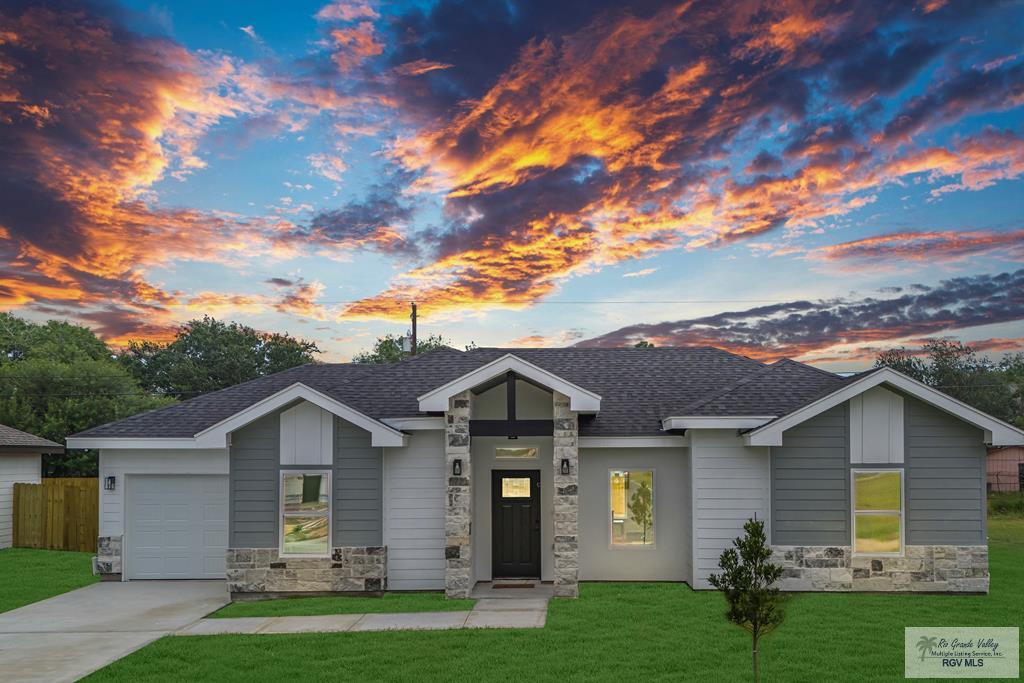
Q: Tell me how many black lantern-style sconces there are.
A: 3